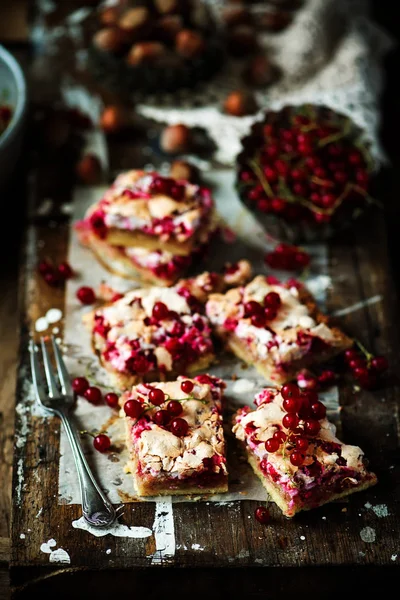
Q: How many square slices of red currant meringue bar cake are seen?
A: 6